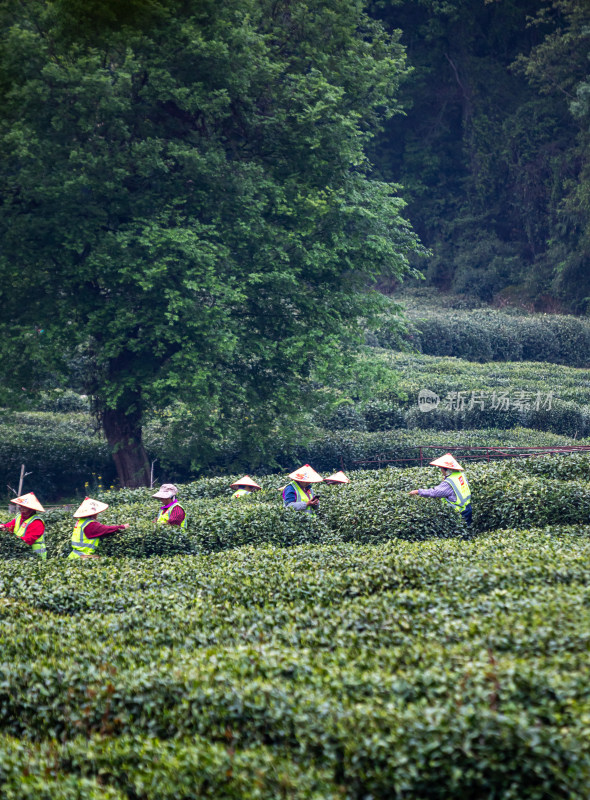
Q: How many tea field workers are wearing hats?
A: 7